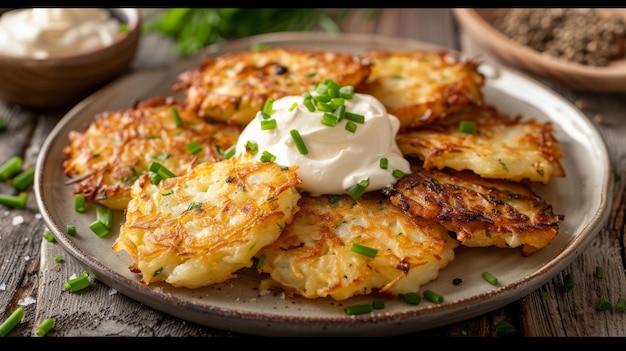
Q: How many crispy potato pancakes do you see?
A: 7